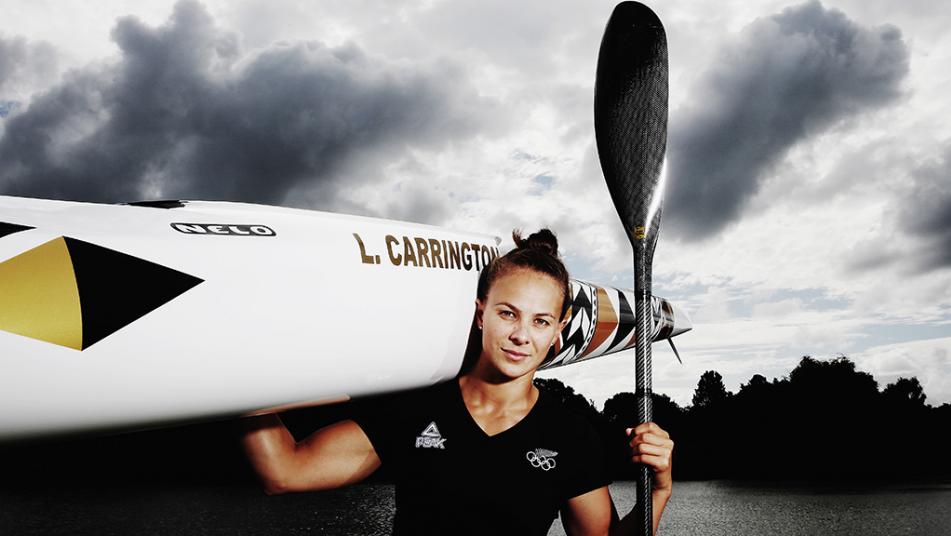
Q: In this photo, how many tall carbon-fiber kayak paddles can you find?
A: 1